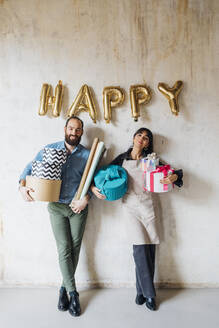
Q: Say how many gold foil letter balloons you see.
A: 5